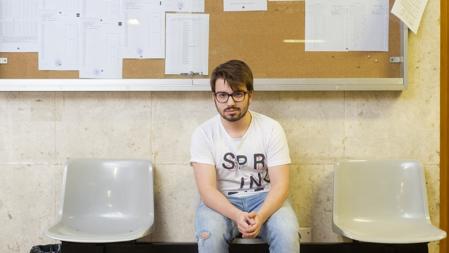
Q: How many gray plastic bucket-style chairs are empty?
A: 2